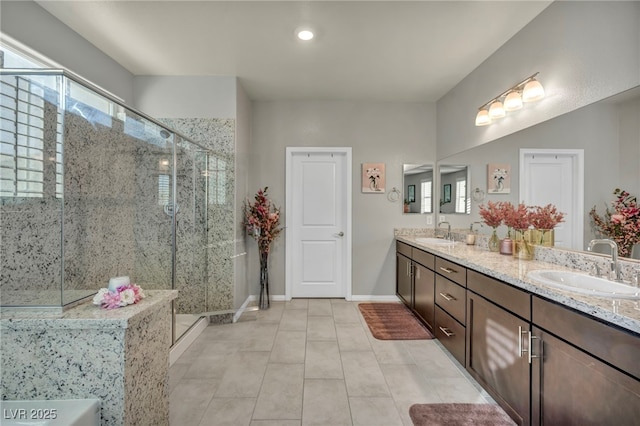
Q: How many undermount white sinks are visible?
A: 2